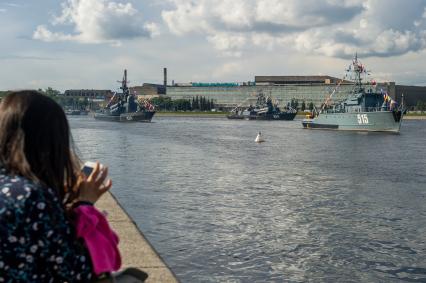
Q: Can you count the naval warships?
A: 3